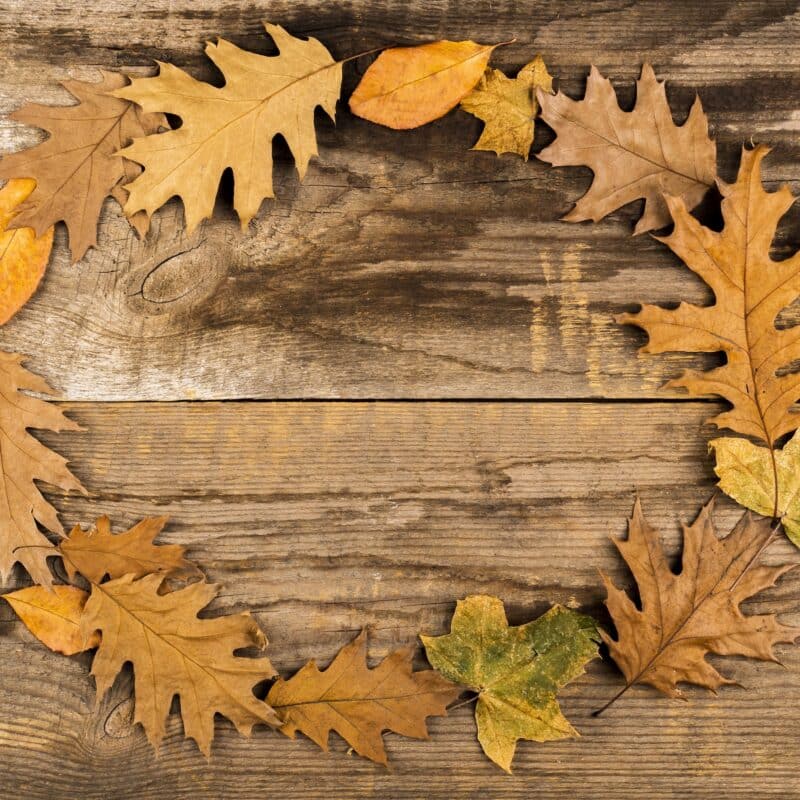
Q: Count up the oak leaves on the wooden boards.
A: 9